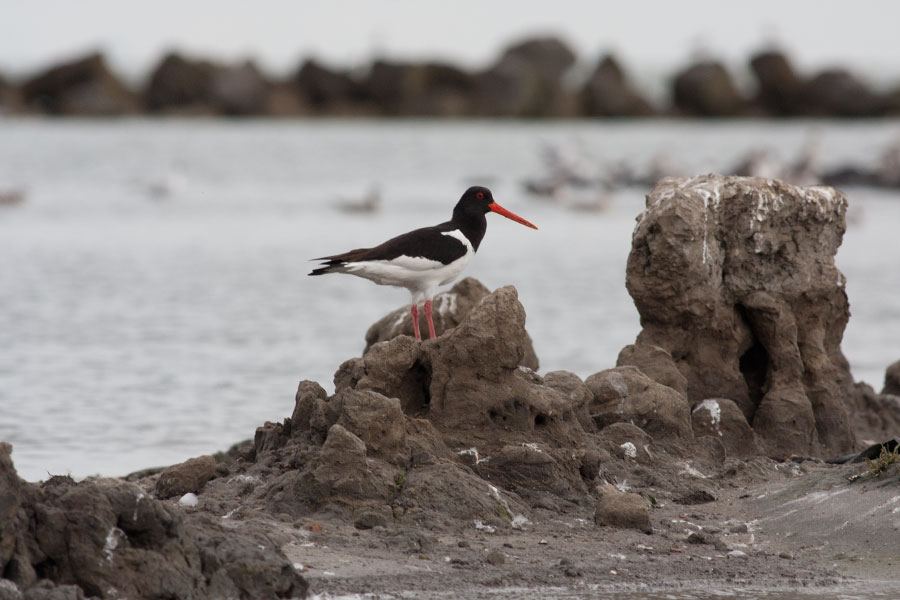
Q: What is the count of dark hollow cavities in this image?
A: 2